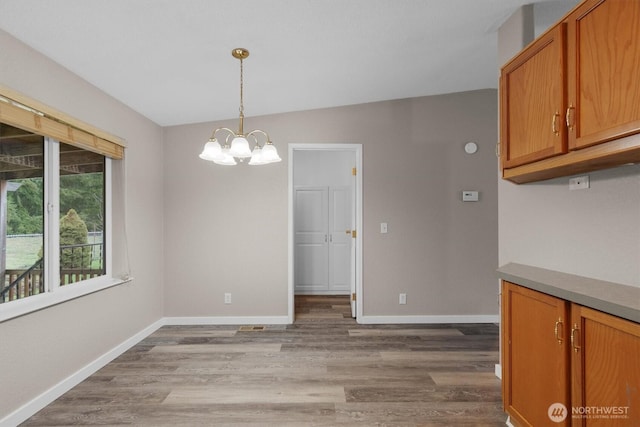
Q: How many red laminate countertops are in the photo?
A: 0